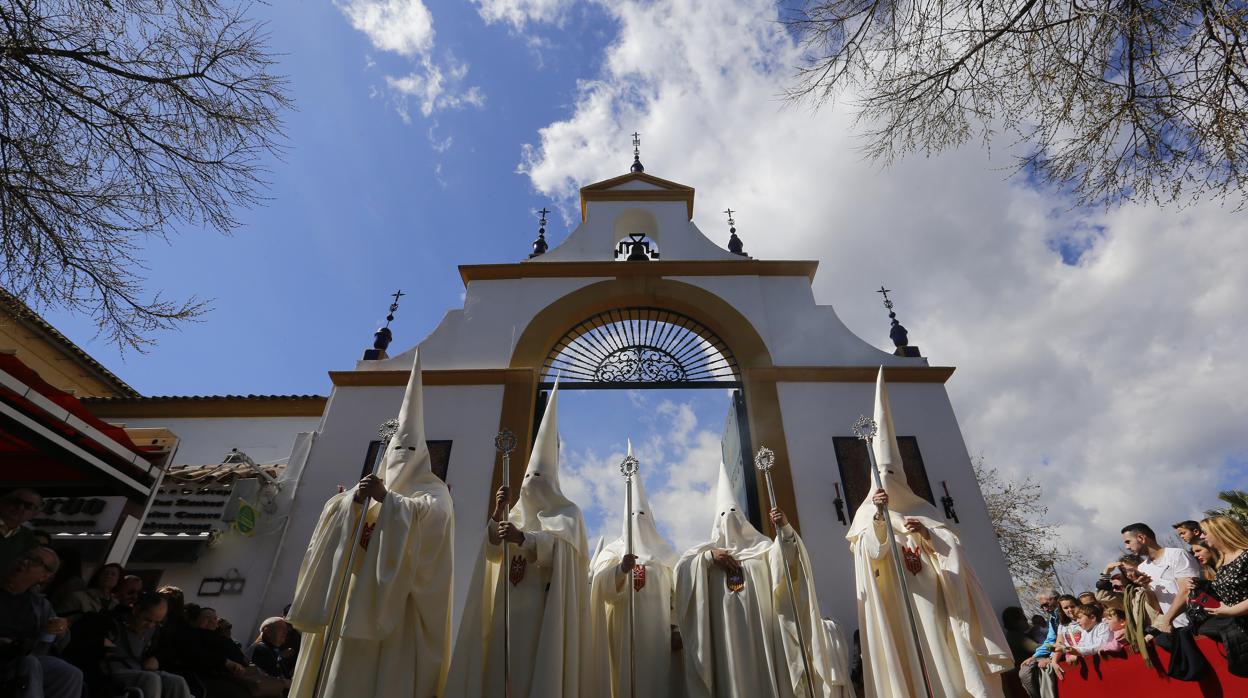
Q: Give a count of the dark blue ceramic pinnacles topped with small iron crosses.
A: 5